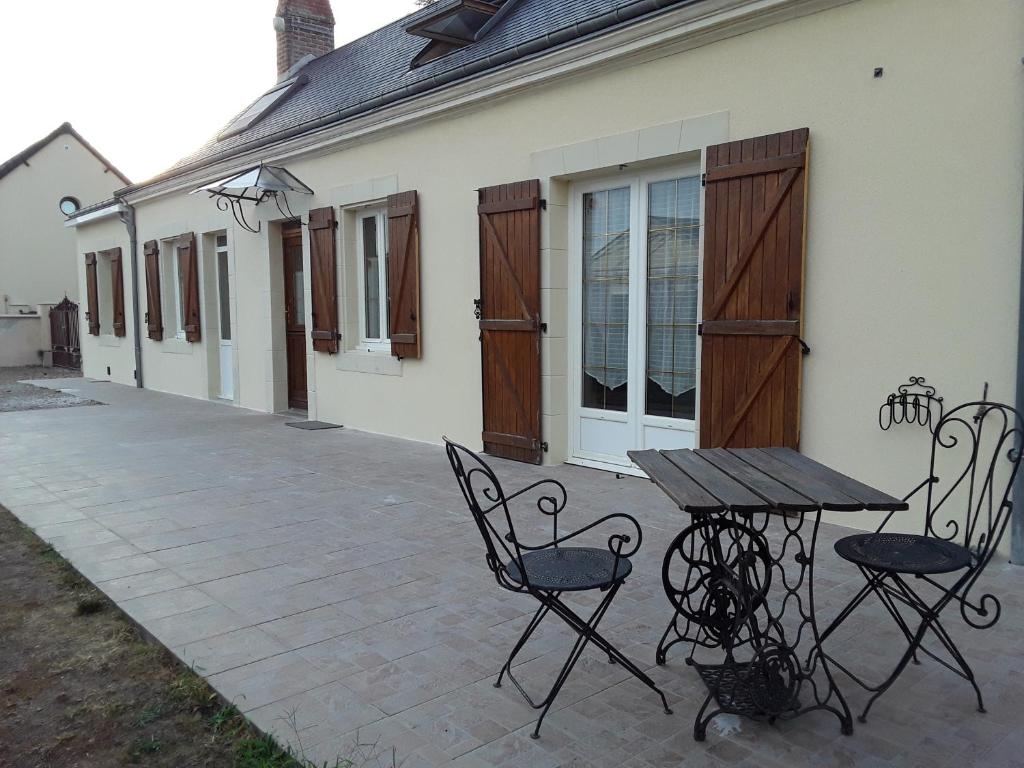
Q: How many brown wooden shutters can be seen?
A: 8